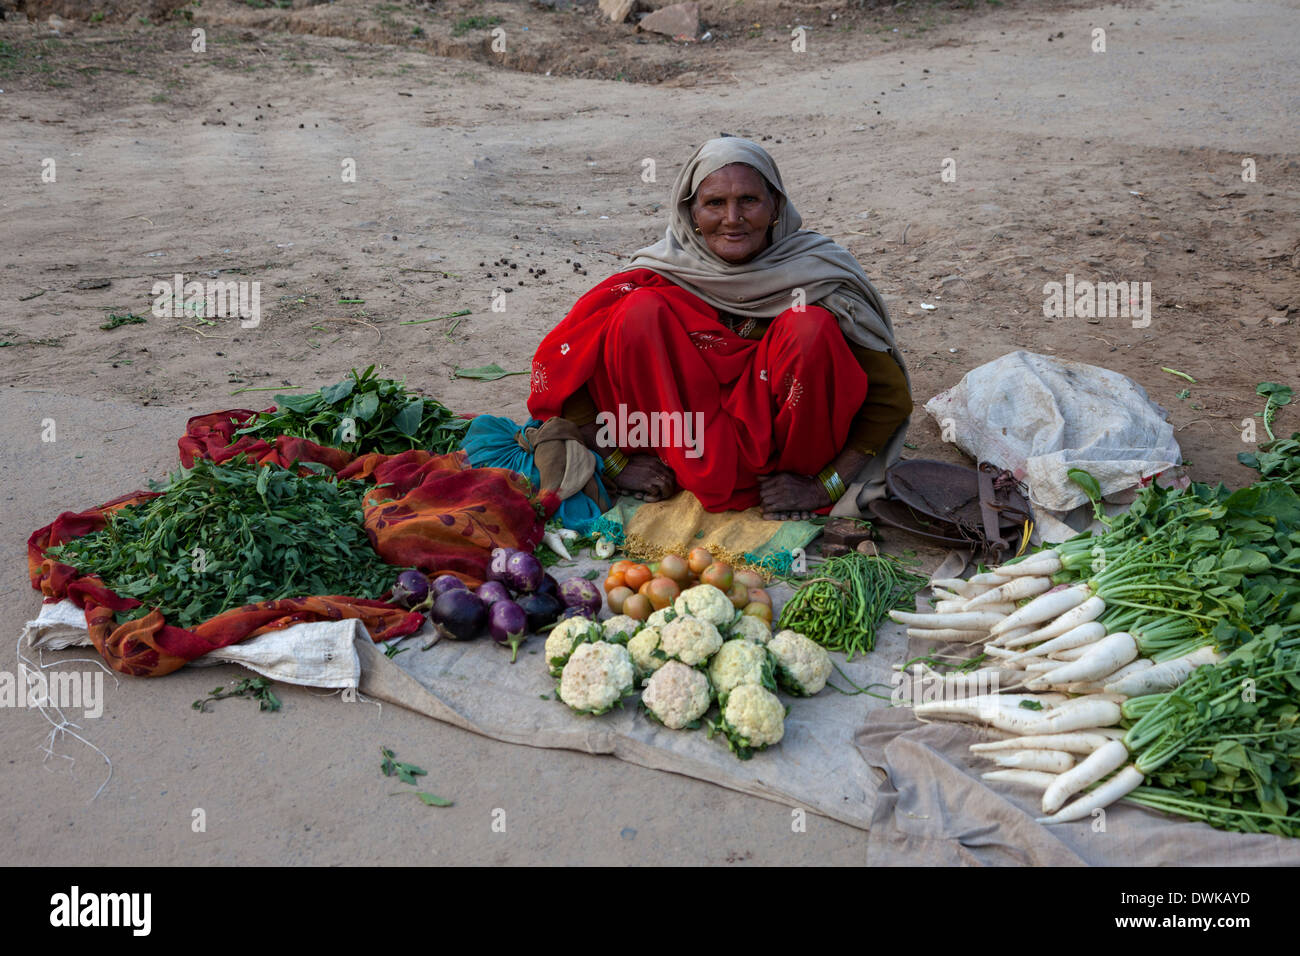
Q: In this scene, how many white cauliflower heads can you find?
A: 12